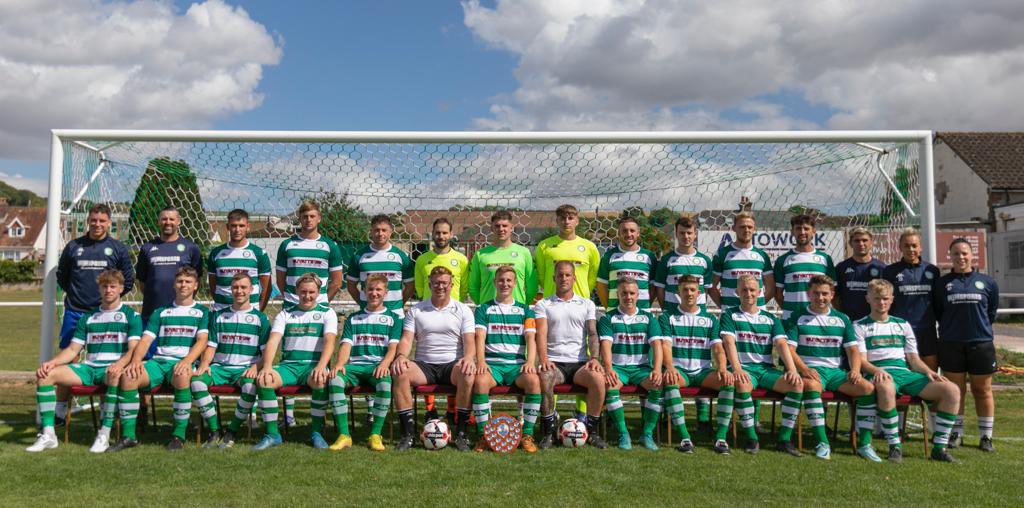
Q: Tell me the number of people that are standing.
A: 15